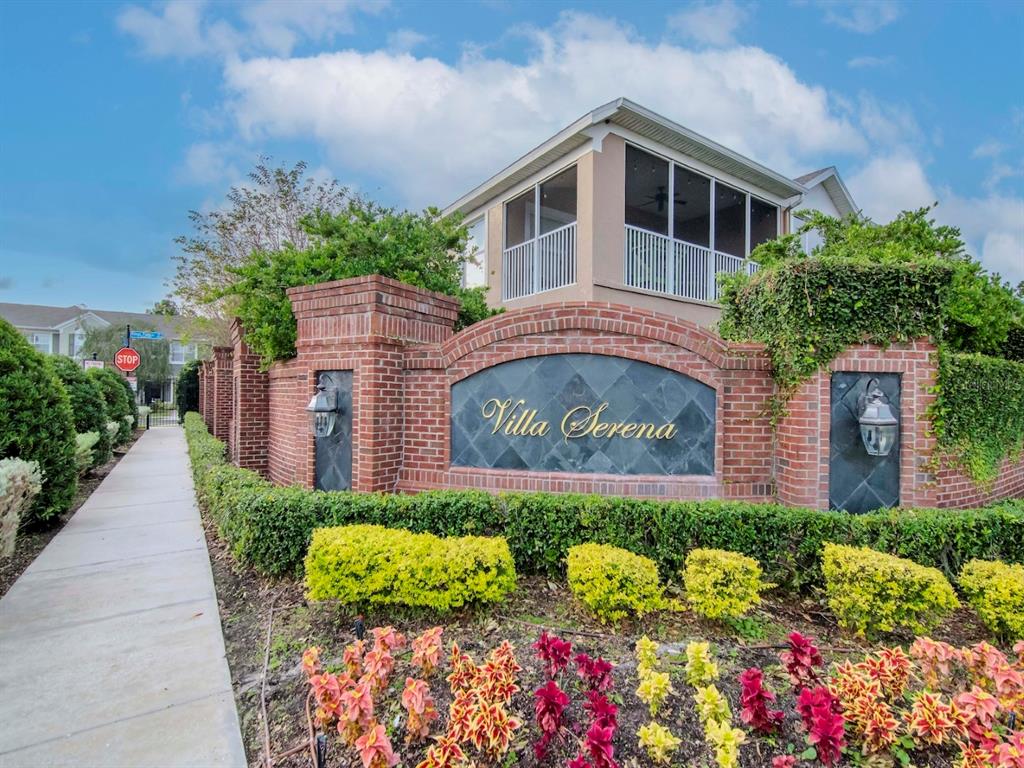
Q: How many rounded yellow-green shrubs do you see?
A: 5